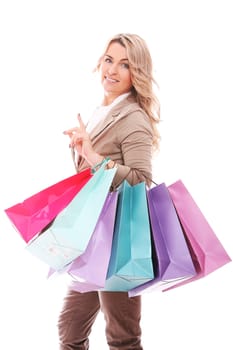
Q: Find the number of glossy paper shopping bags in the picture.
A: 6